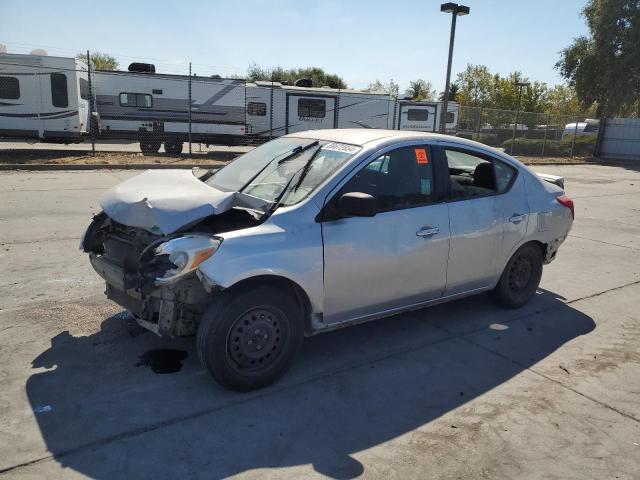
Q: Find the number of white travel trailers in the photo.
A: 4